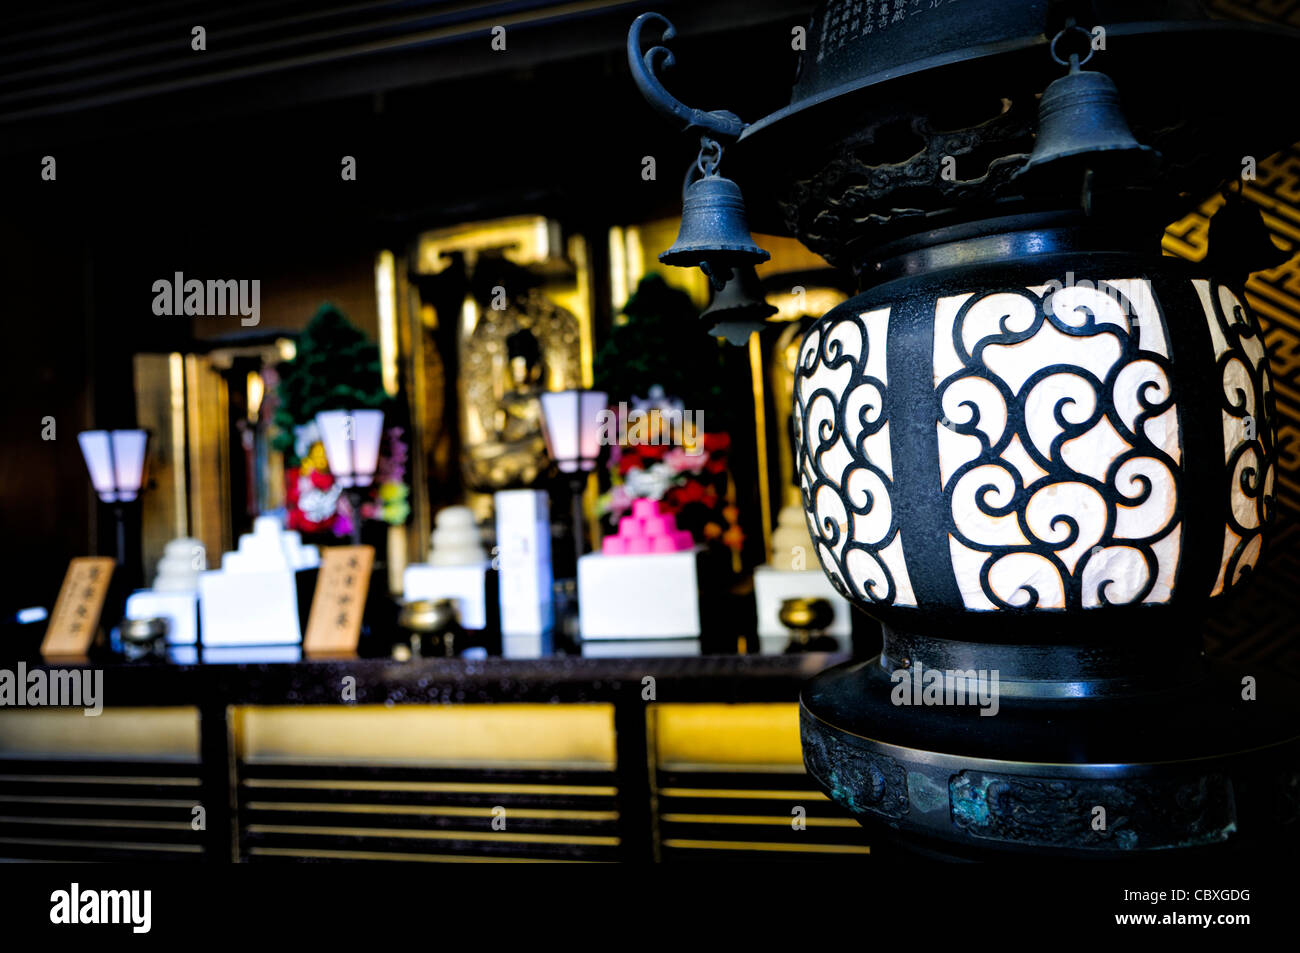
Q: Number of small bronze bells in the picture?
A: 4